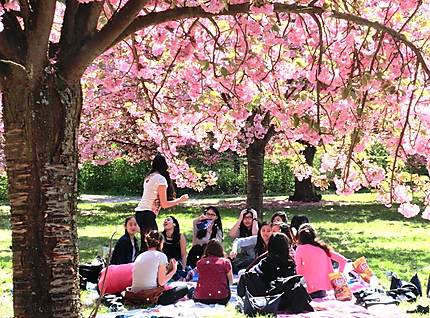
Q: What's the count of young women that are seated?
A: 12